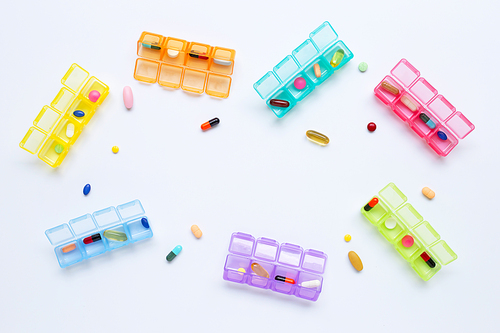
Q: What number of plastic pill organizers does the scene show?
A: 7